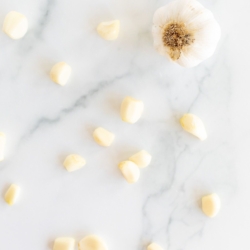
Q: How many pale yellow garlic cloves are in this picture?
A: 15